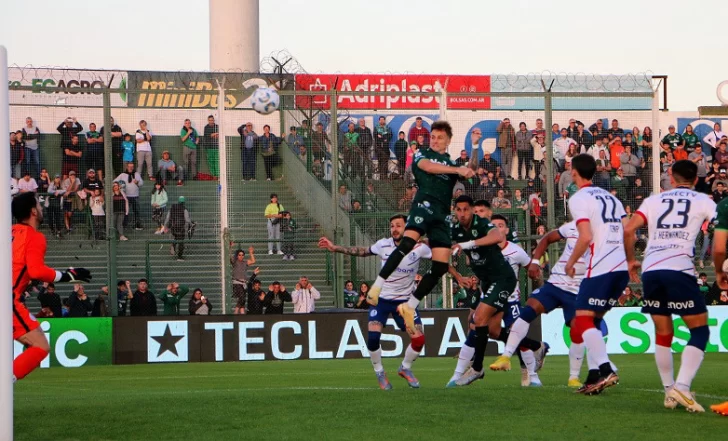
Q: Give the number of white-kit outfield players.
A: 5